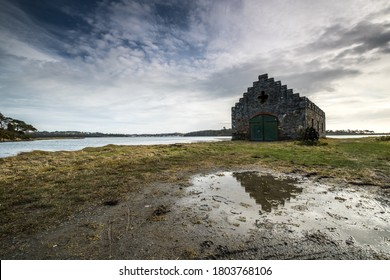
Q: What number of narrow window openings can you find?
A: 3